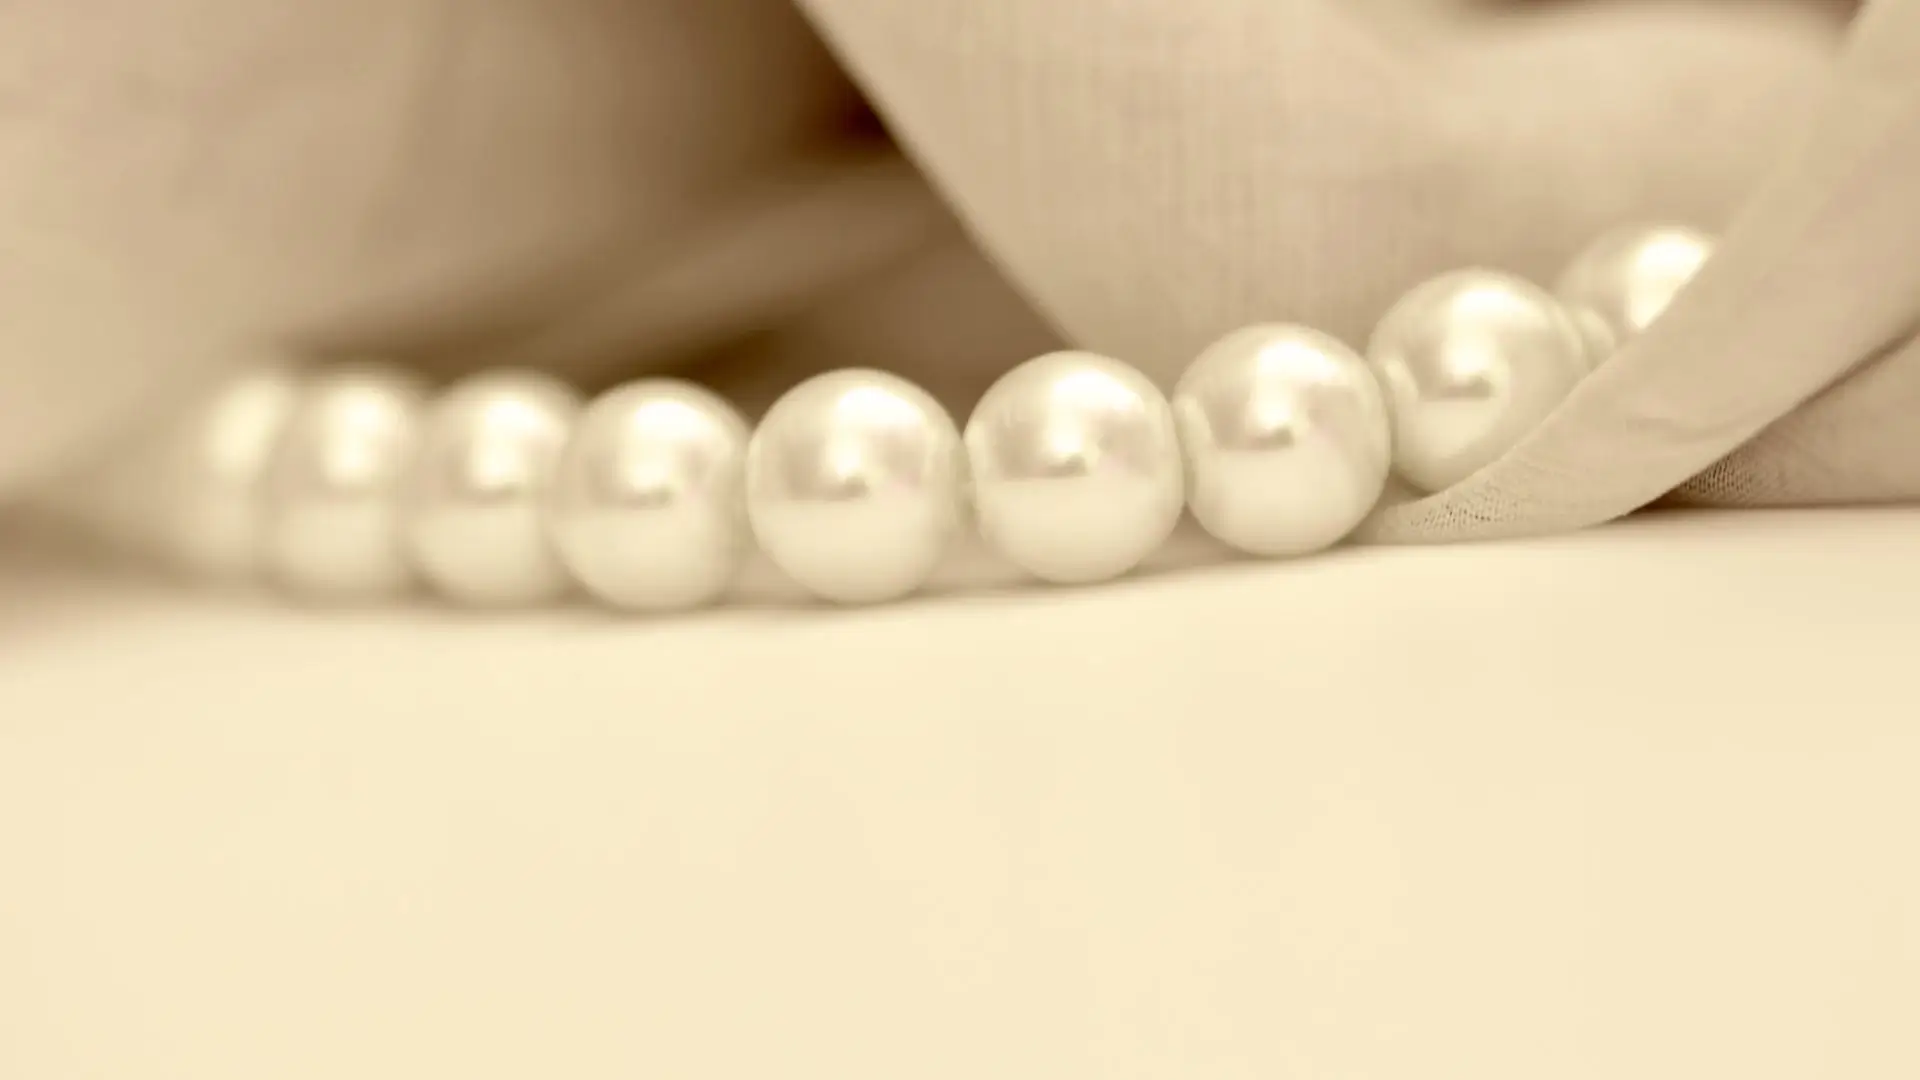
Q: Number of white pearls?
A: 9